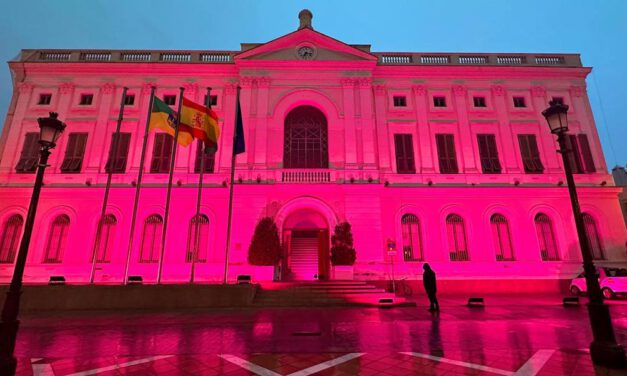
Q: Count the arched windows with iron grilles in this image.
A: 10